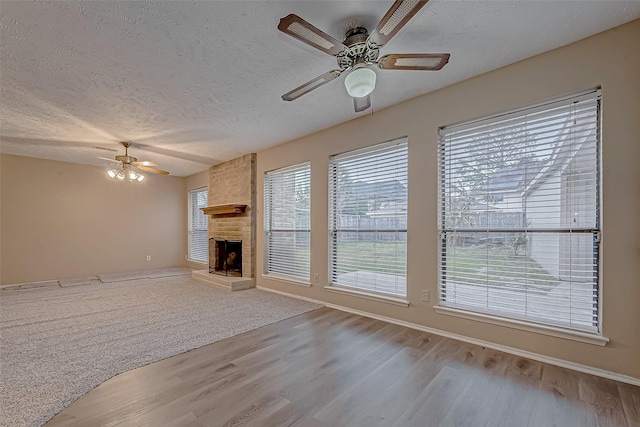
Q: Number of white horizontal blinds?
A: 4